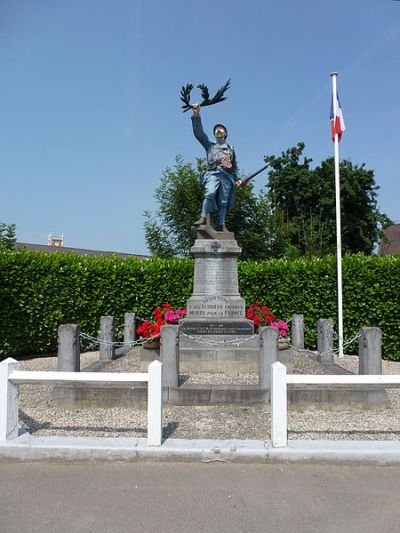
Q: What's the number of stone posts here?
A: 8